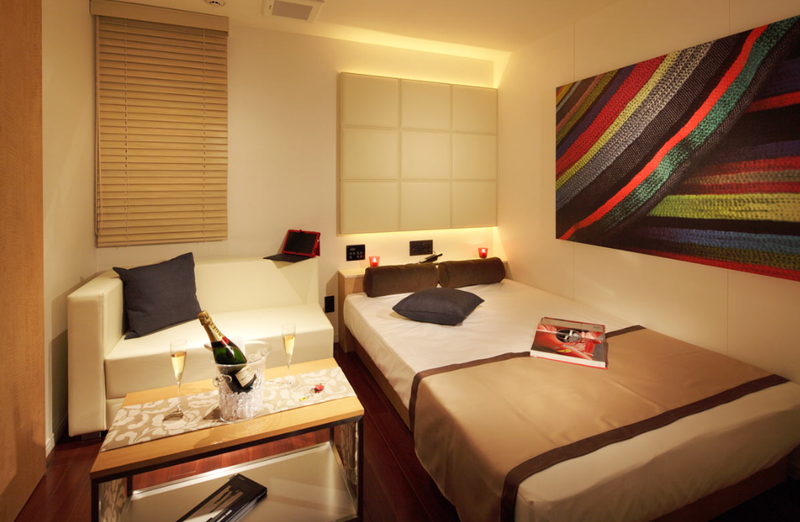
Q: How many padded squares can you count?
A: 9